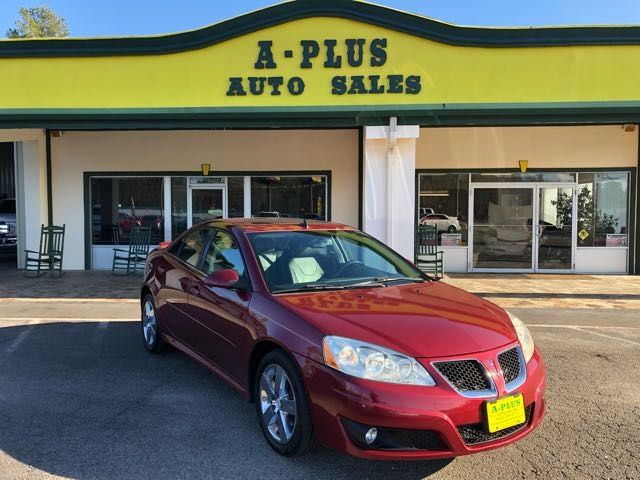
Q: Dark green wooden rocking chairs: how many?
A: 3